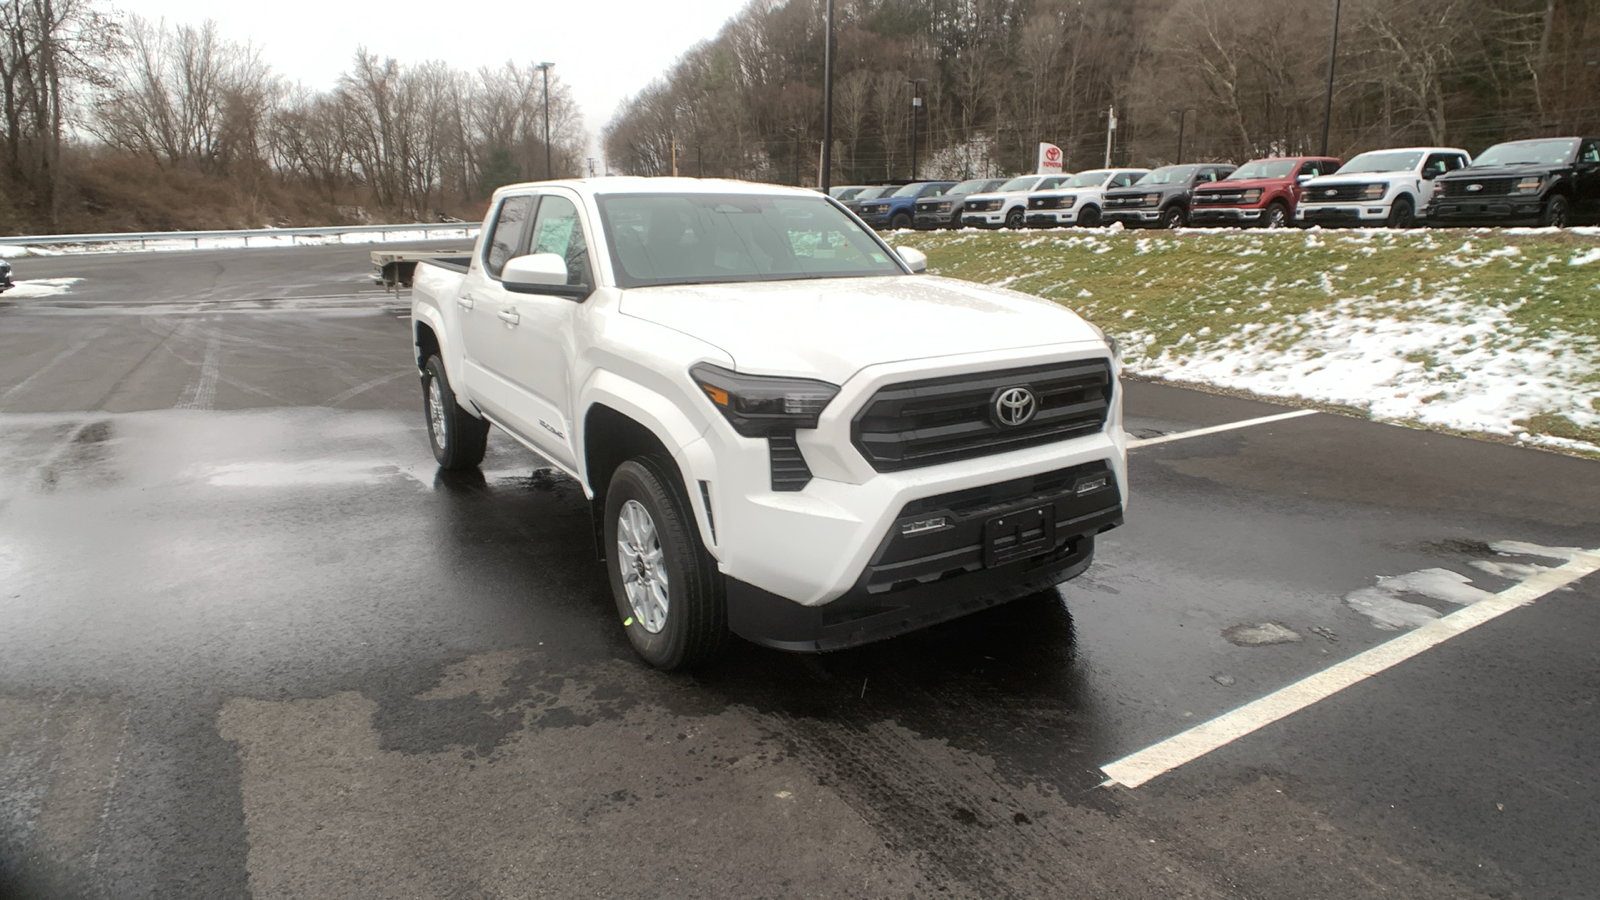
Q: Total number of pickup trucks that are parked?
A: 11